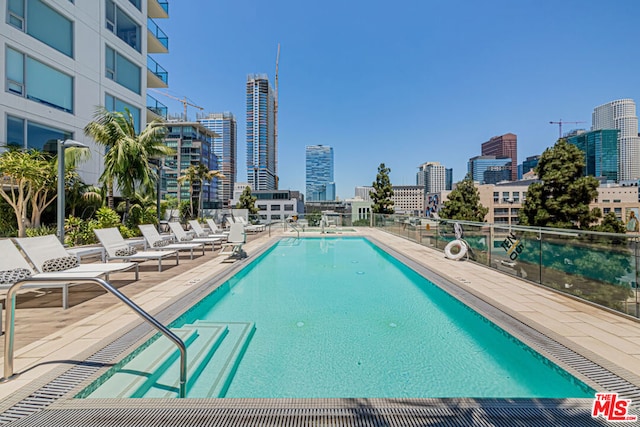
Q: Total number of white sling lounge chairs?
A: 10